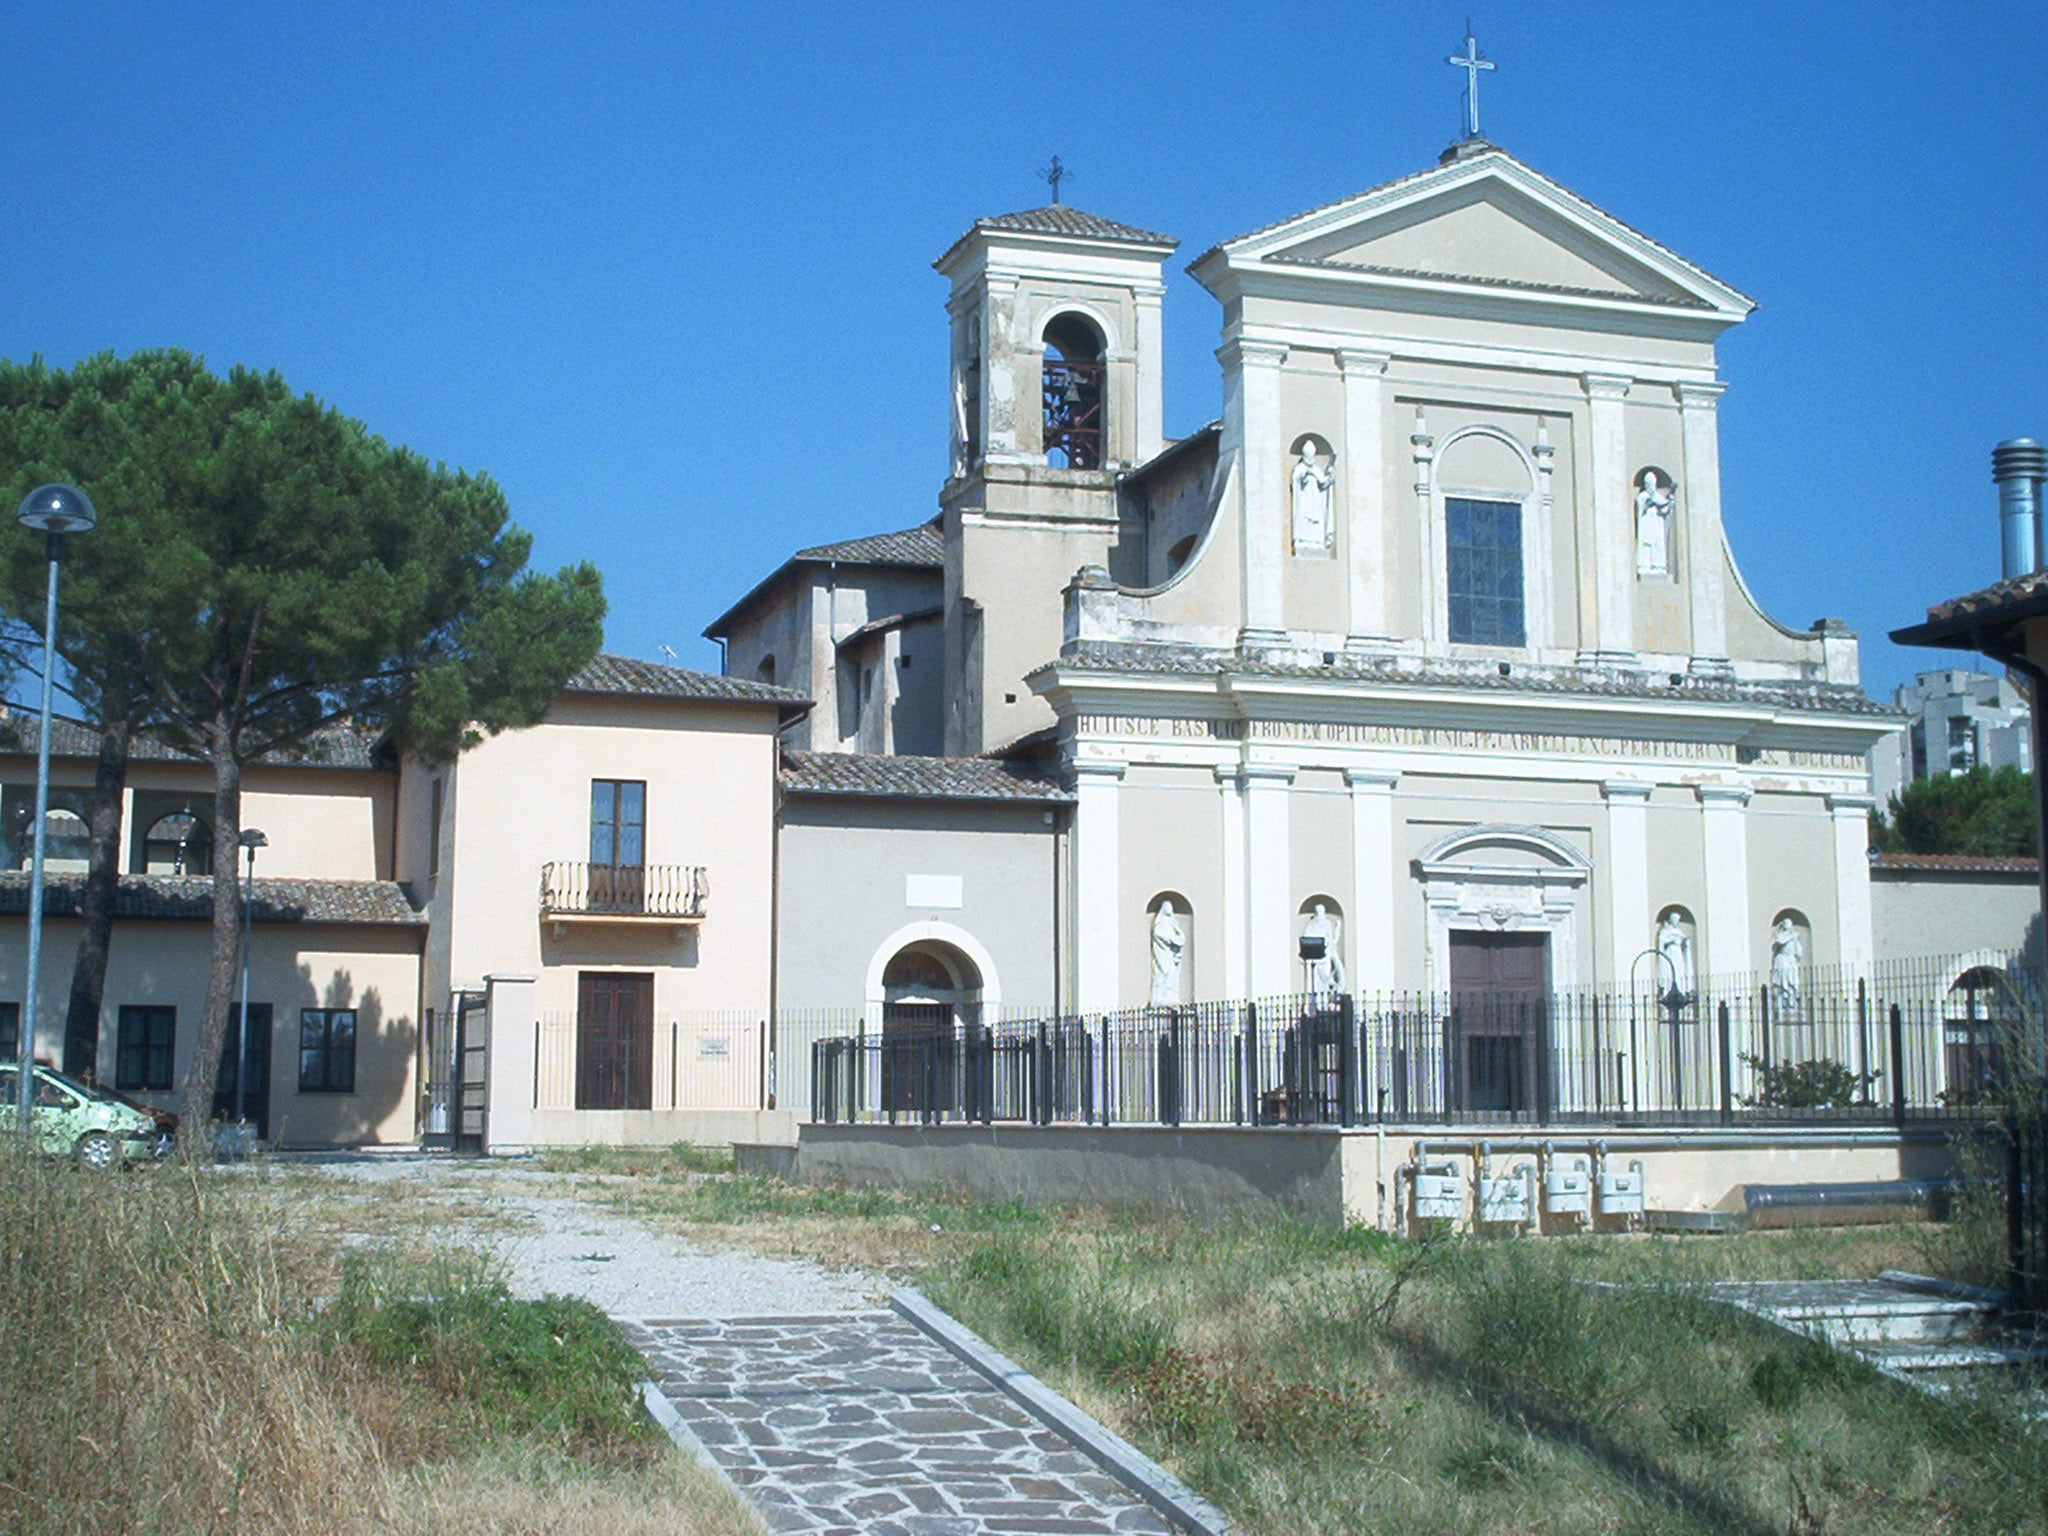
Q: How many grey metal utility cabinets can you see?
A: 4